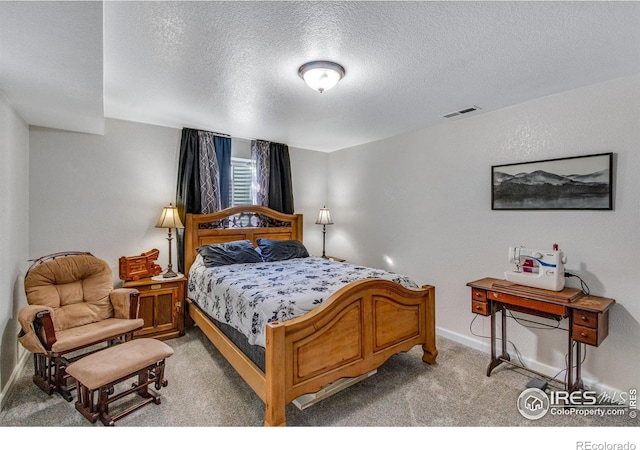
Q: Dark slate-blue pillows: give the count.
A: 2